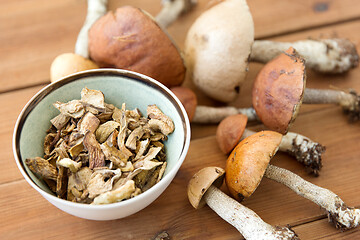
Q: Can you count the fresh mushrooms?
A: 8